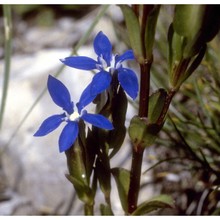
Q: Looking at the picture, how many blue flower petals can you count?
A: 10